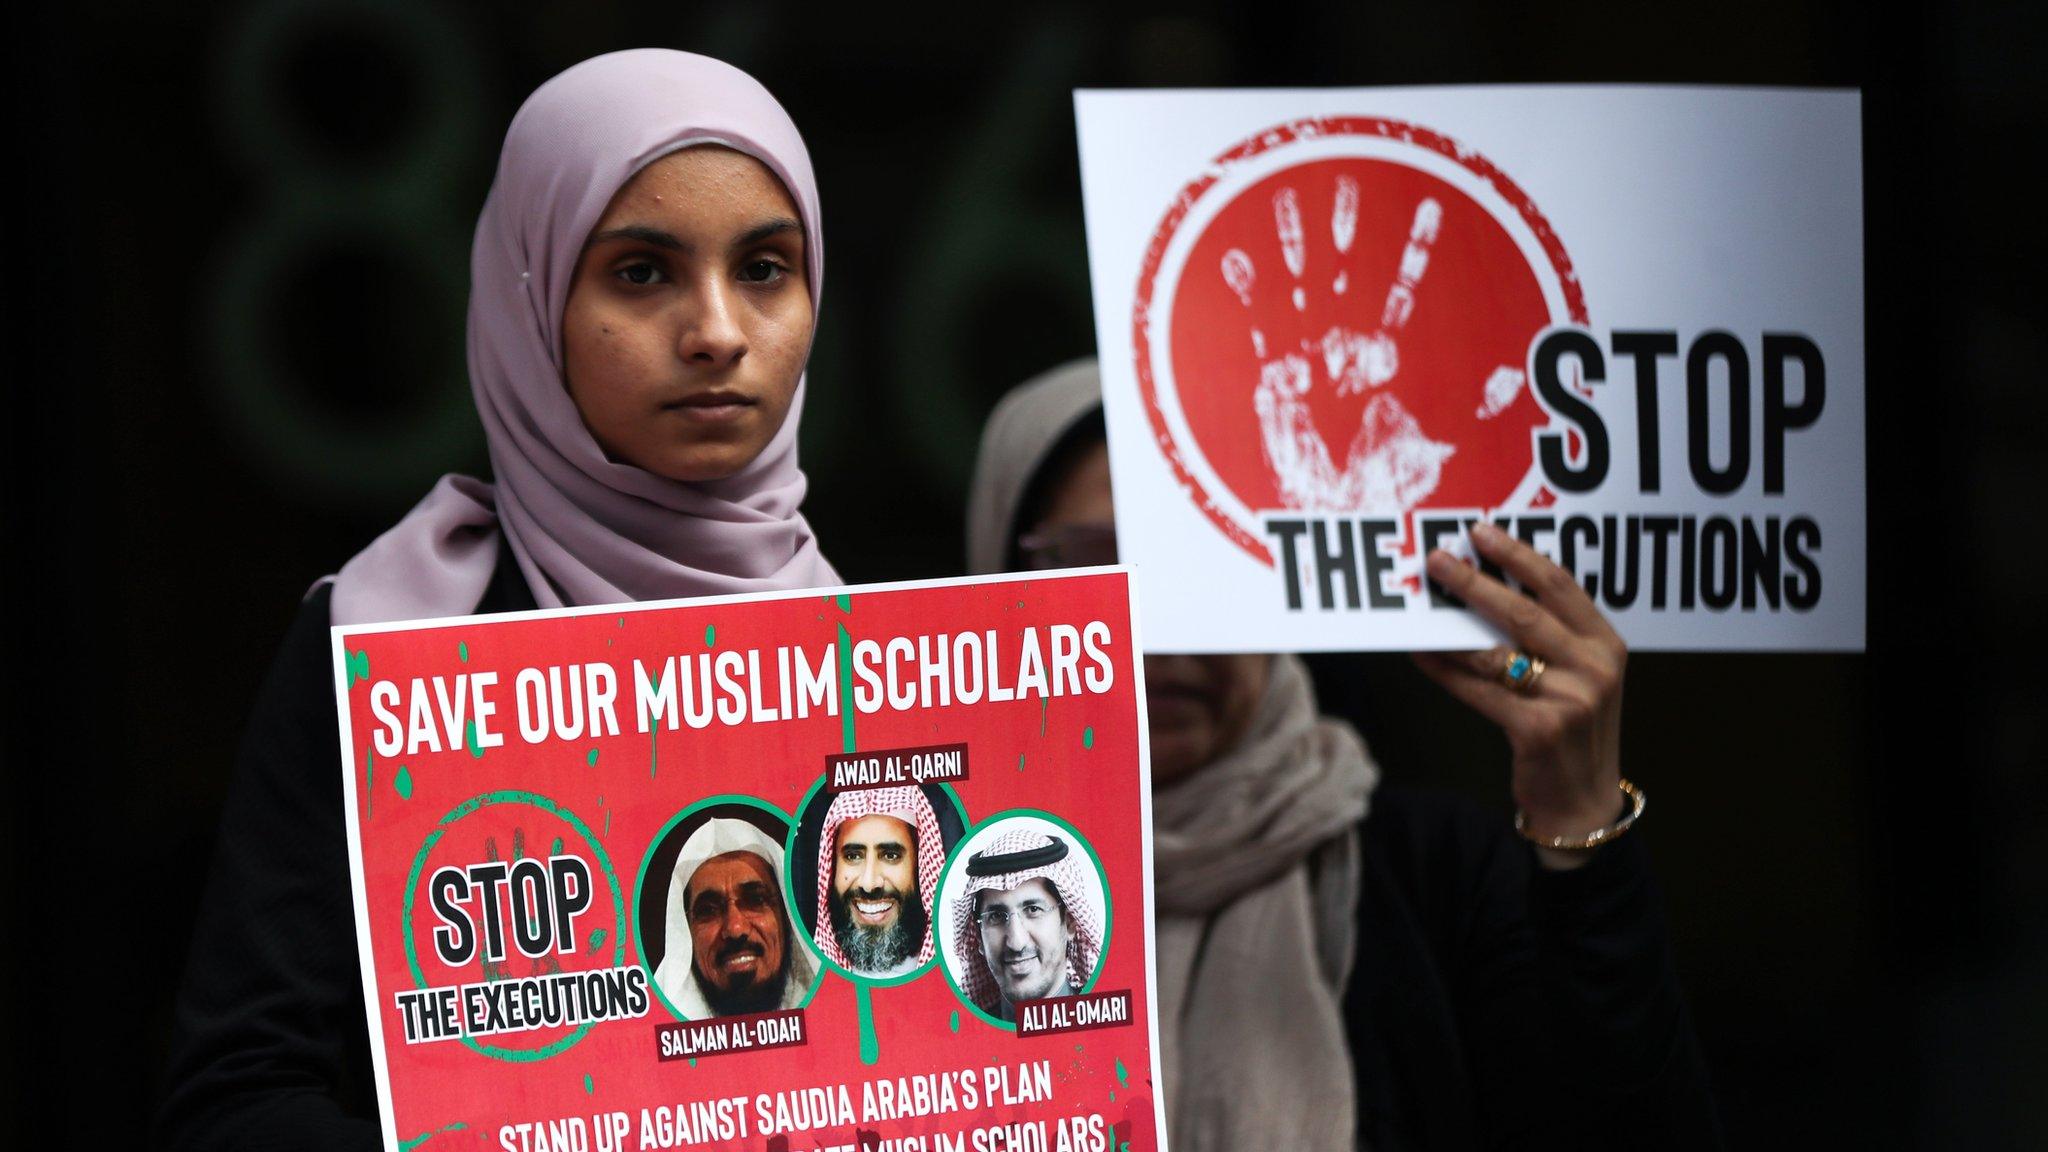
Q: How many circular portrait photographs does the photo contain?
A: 3